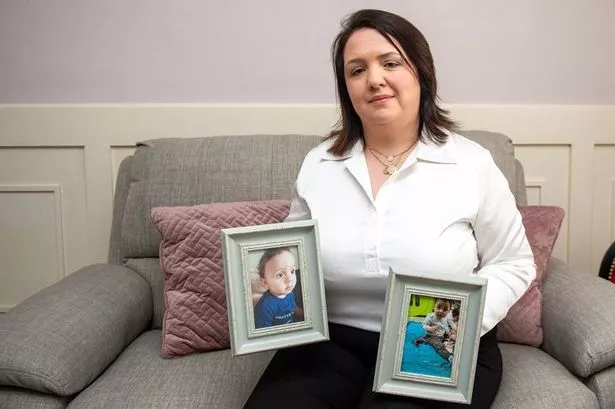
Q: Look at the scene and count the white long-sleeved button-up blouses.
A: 1